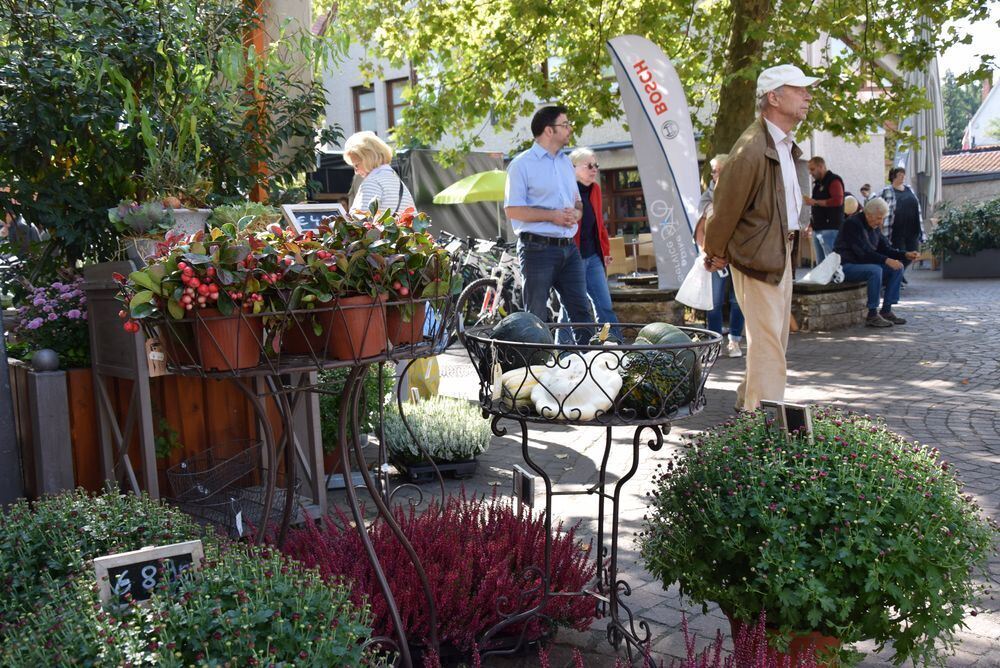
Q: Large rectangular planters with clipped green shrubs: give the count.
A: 1